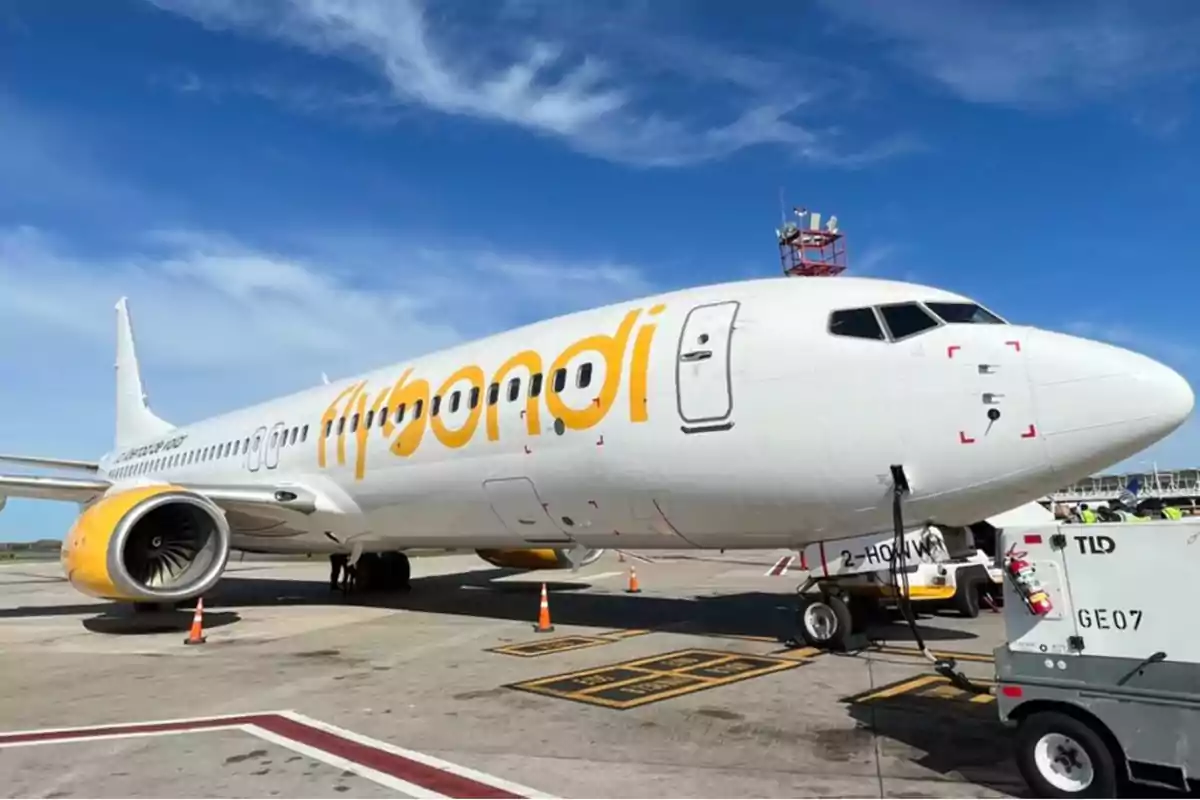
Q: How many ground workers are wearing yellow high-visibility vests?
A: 3